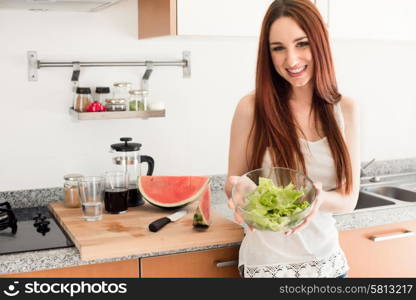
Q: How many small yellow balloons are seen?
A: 0